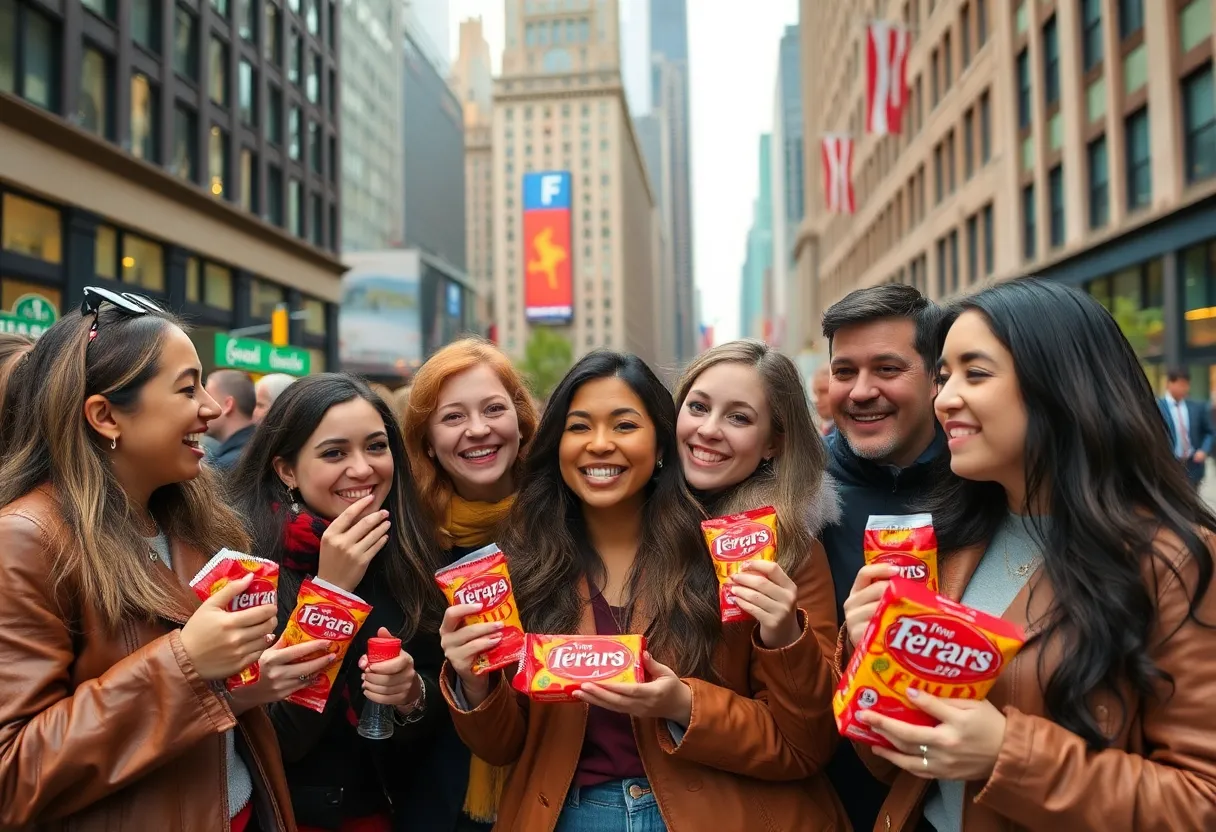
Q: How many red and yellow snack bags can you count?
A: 7